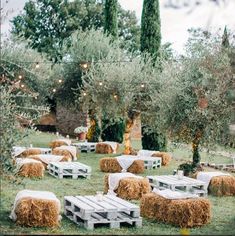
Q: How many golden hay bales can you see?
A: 12